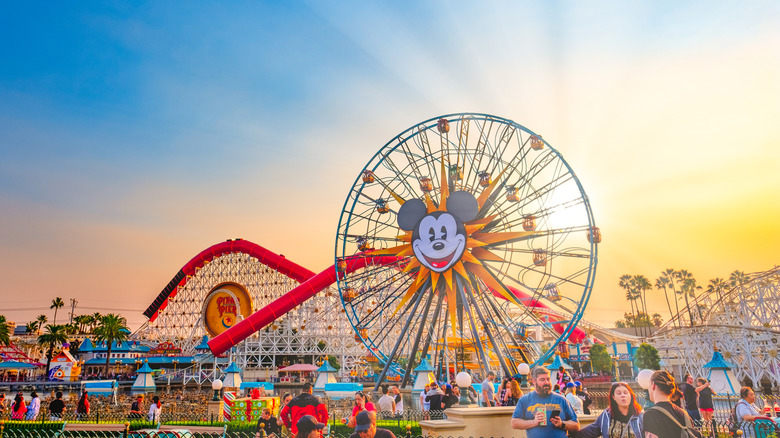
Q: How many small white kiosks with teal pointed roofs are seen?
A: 6